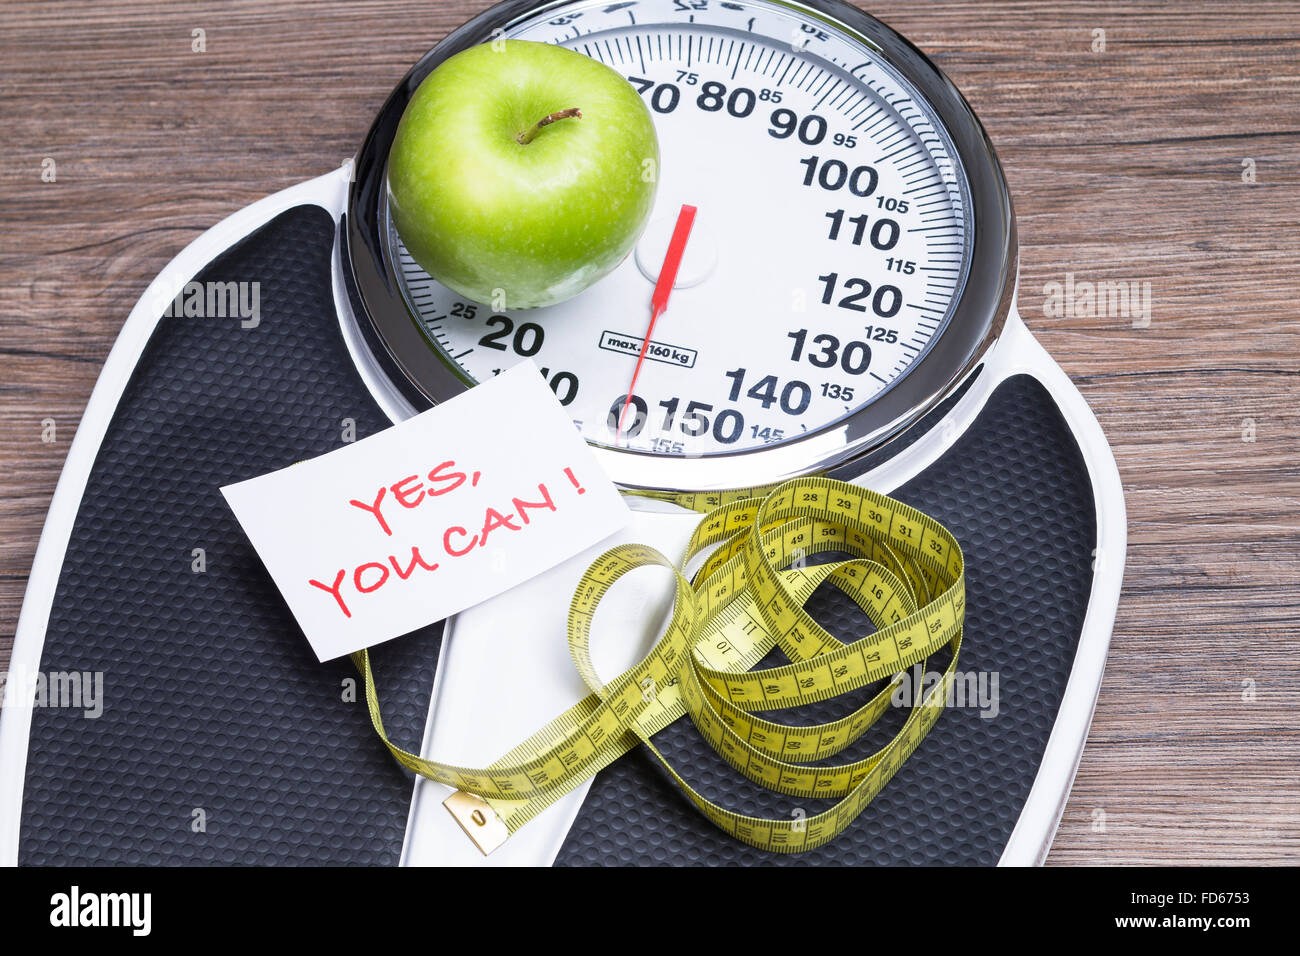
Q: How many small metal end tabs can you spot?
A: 1